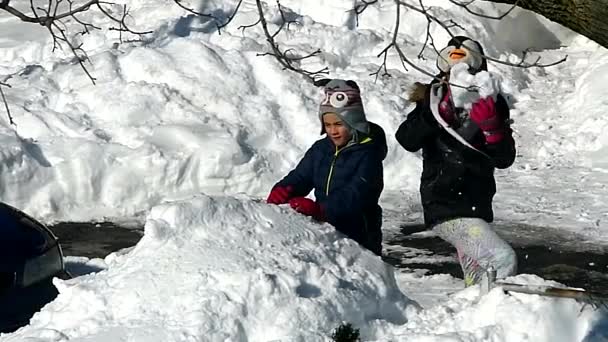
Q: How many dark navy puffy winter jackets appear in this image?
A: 1